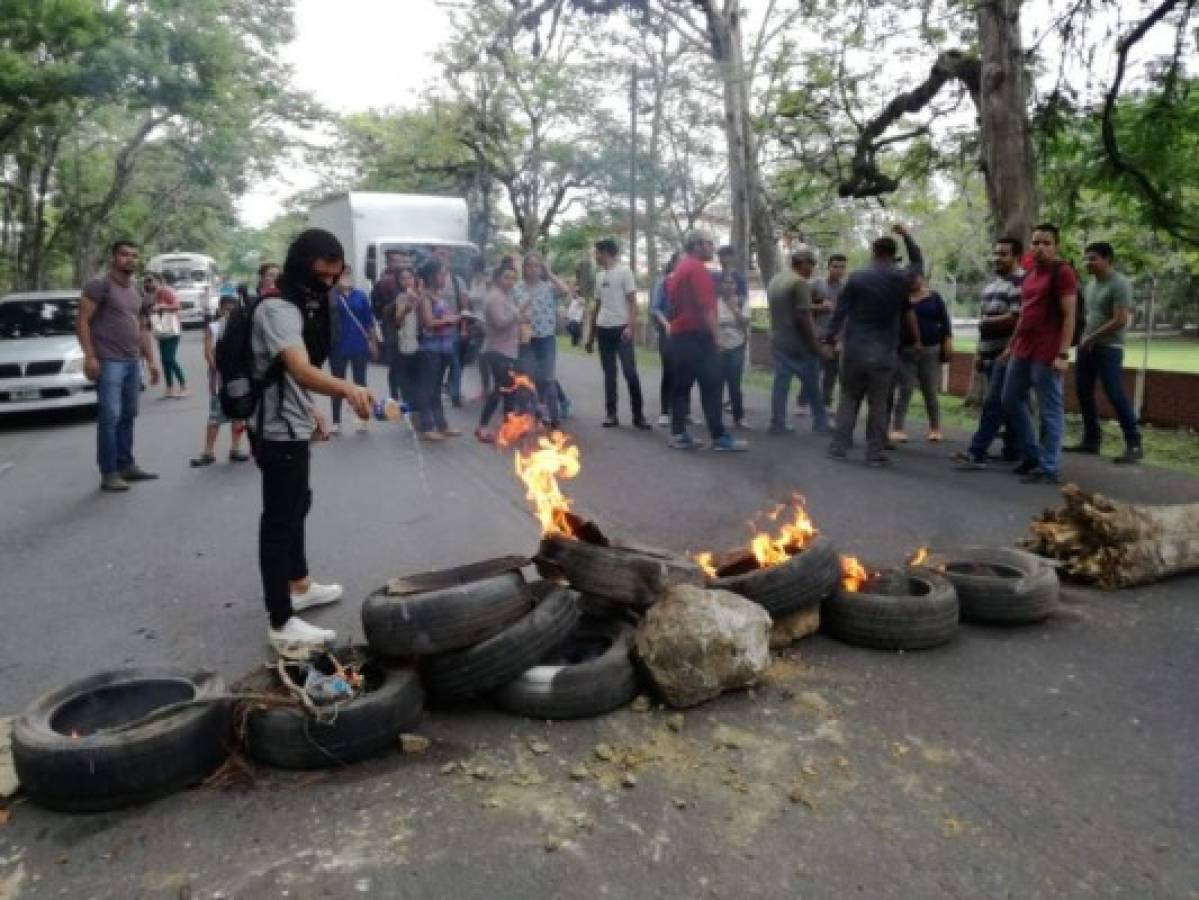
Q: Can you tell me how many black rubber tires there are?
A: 9